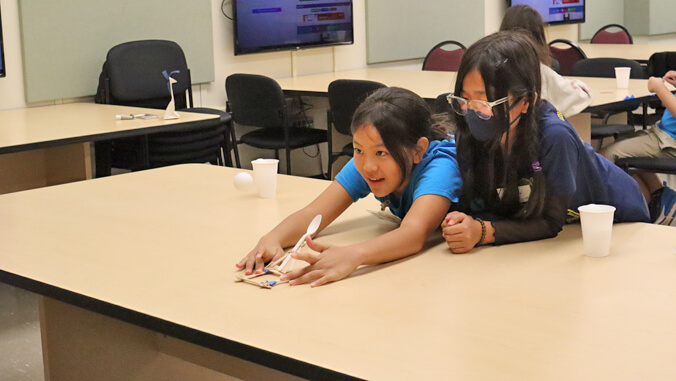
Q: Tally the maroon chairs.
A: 3